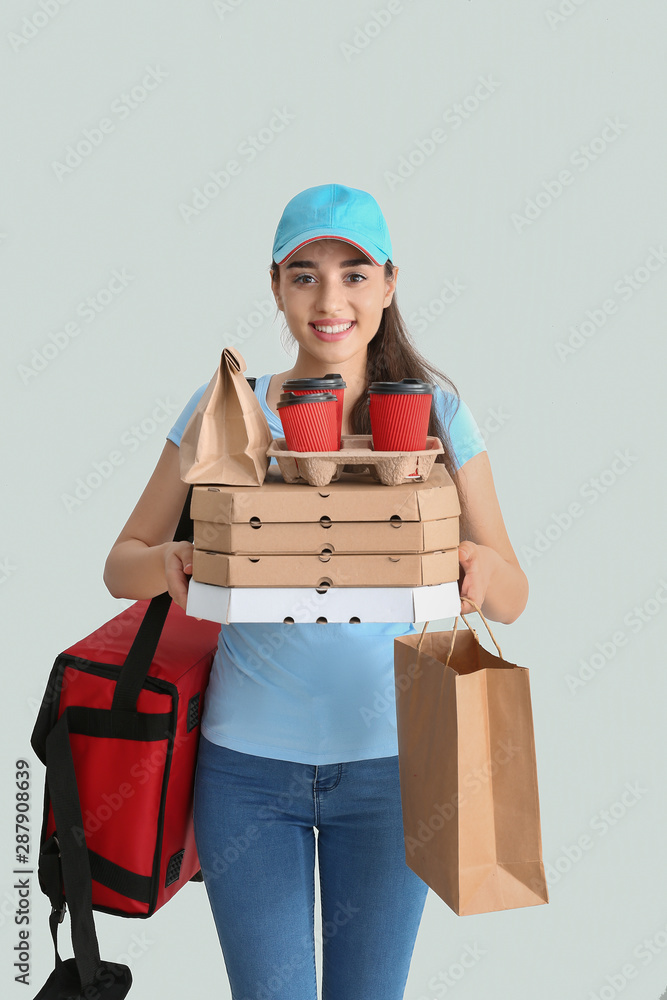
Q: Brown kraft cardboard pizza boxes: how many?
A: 3